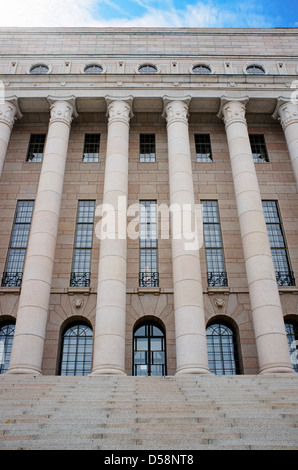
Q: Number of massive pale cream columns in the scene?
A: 6